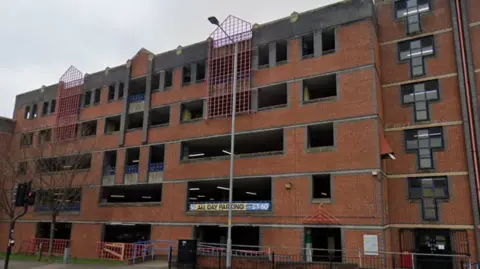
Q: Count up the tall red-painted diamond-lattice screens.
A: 2